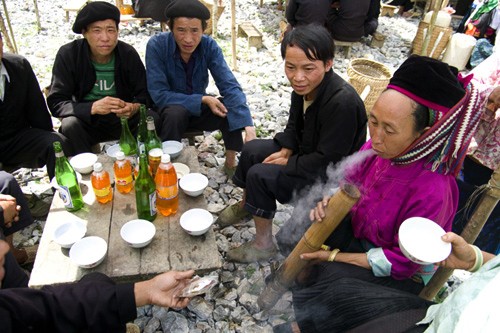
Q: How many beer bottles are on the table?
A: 5